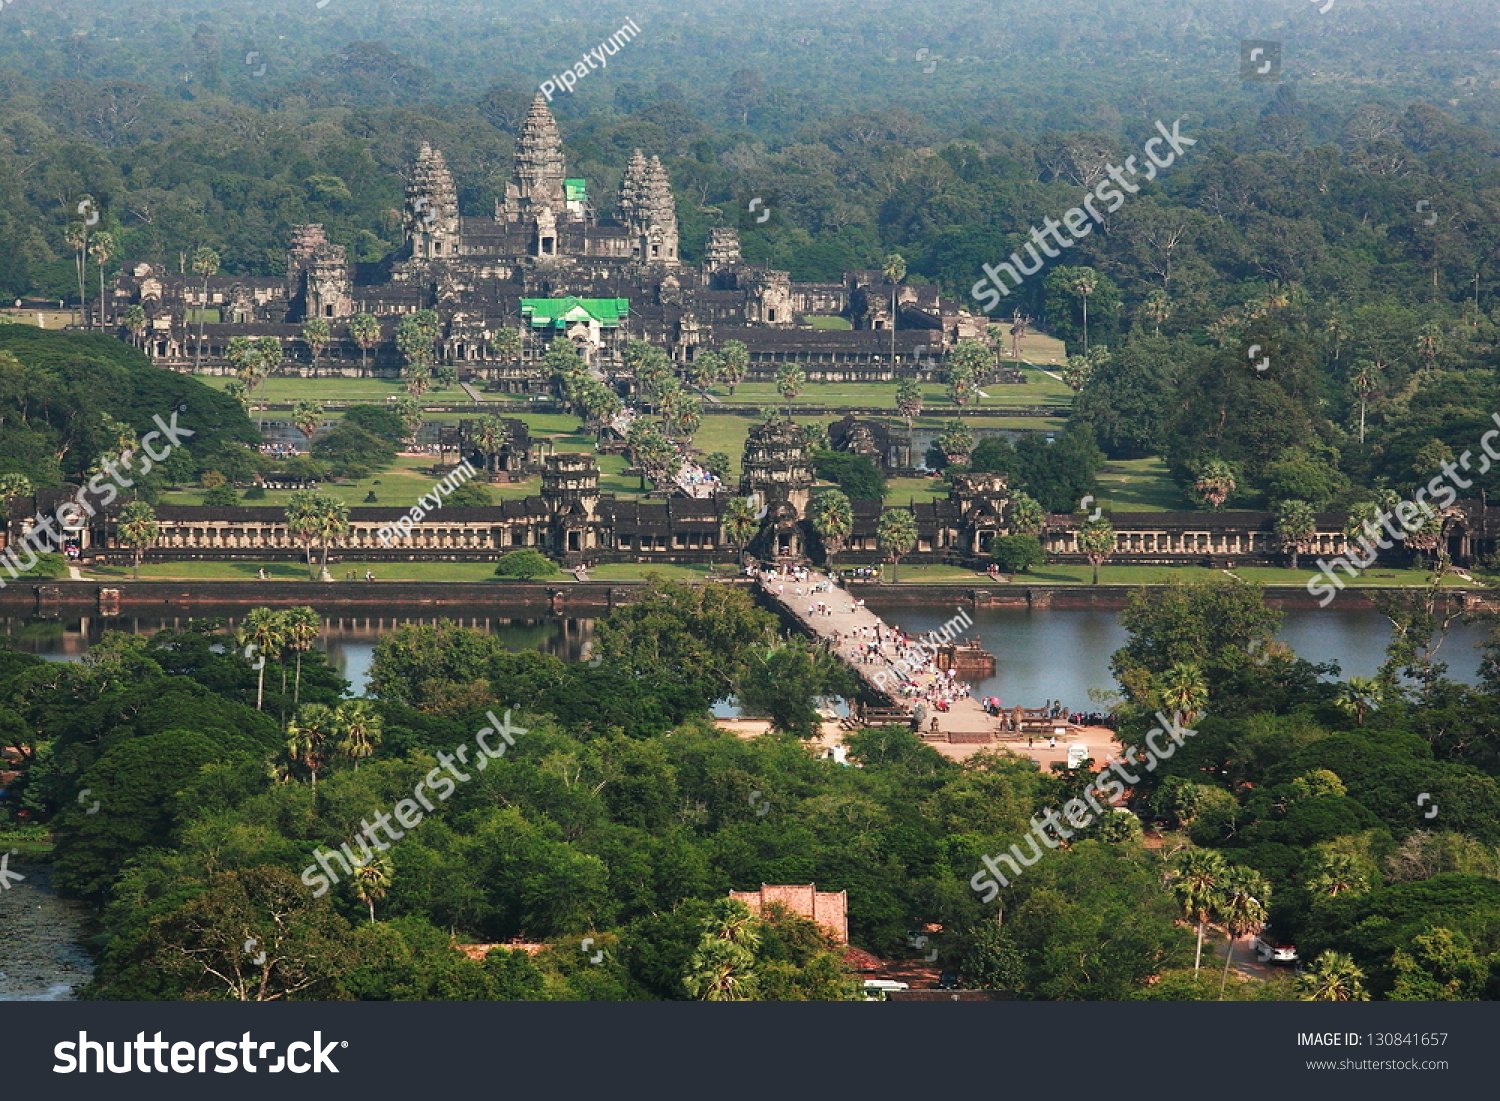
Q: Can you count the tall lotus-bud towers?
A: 5